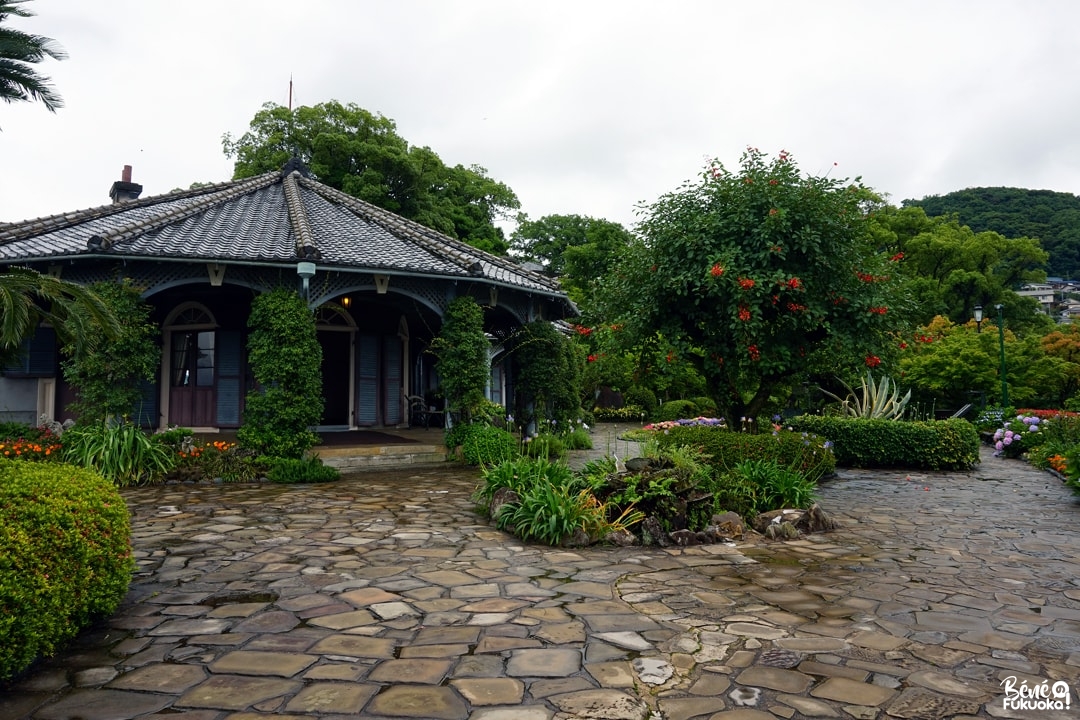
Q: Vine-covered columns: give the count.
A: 4